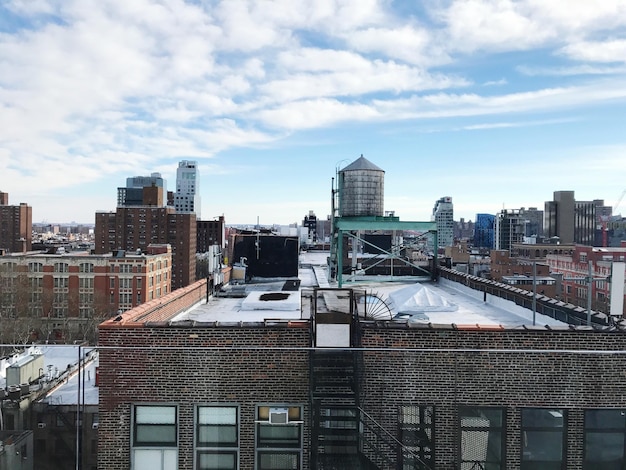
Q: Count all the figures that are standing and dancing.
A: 0